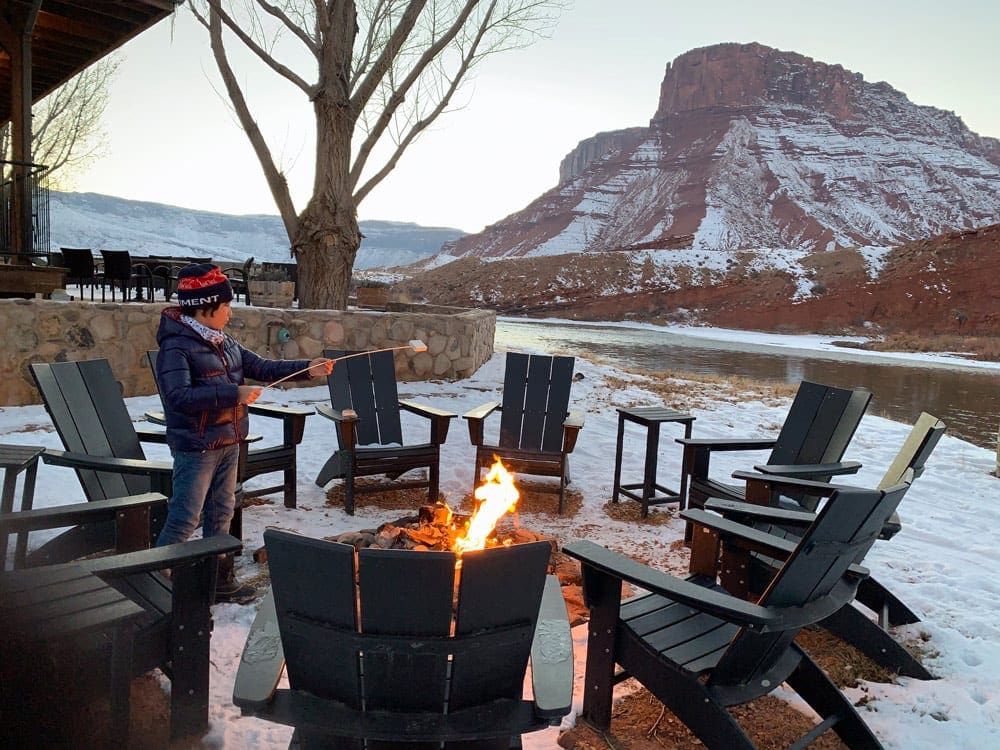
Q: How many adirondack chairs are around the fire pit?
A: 9